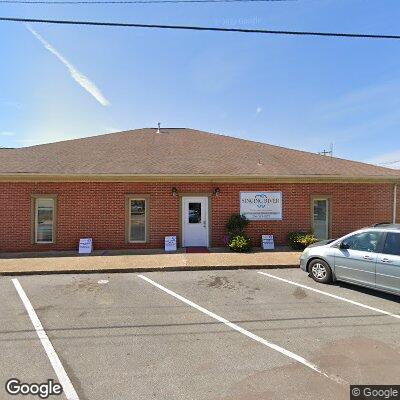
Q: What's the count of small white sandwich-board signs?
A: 3